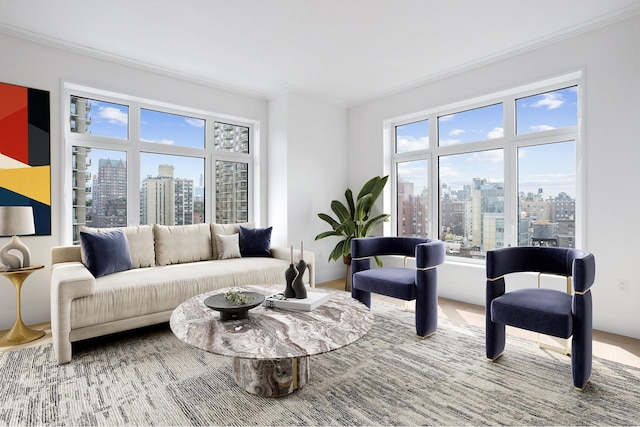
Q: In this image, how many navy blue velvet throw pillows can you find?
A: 2